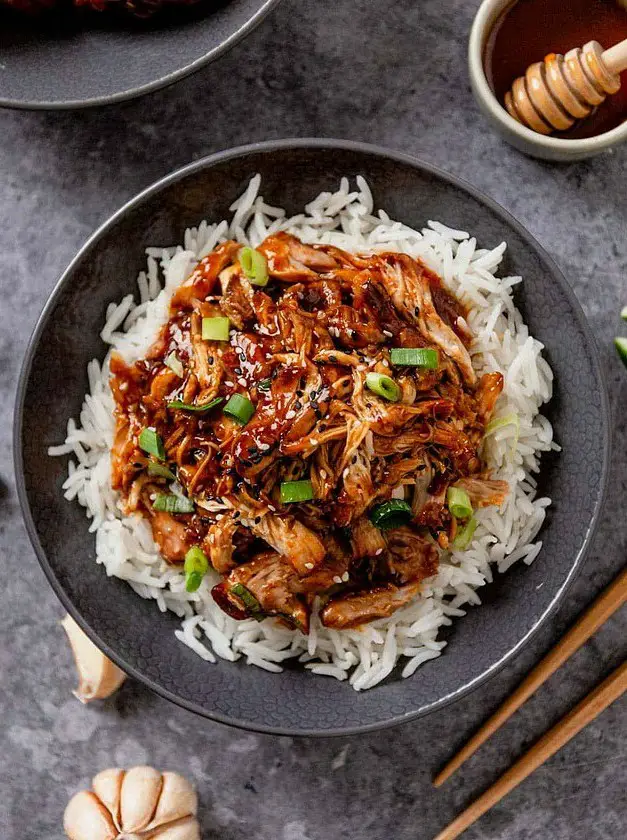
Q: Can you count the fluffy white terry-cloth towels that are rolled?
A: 0